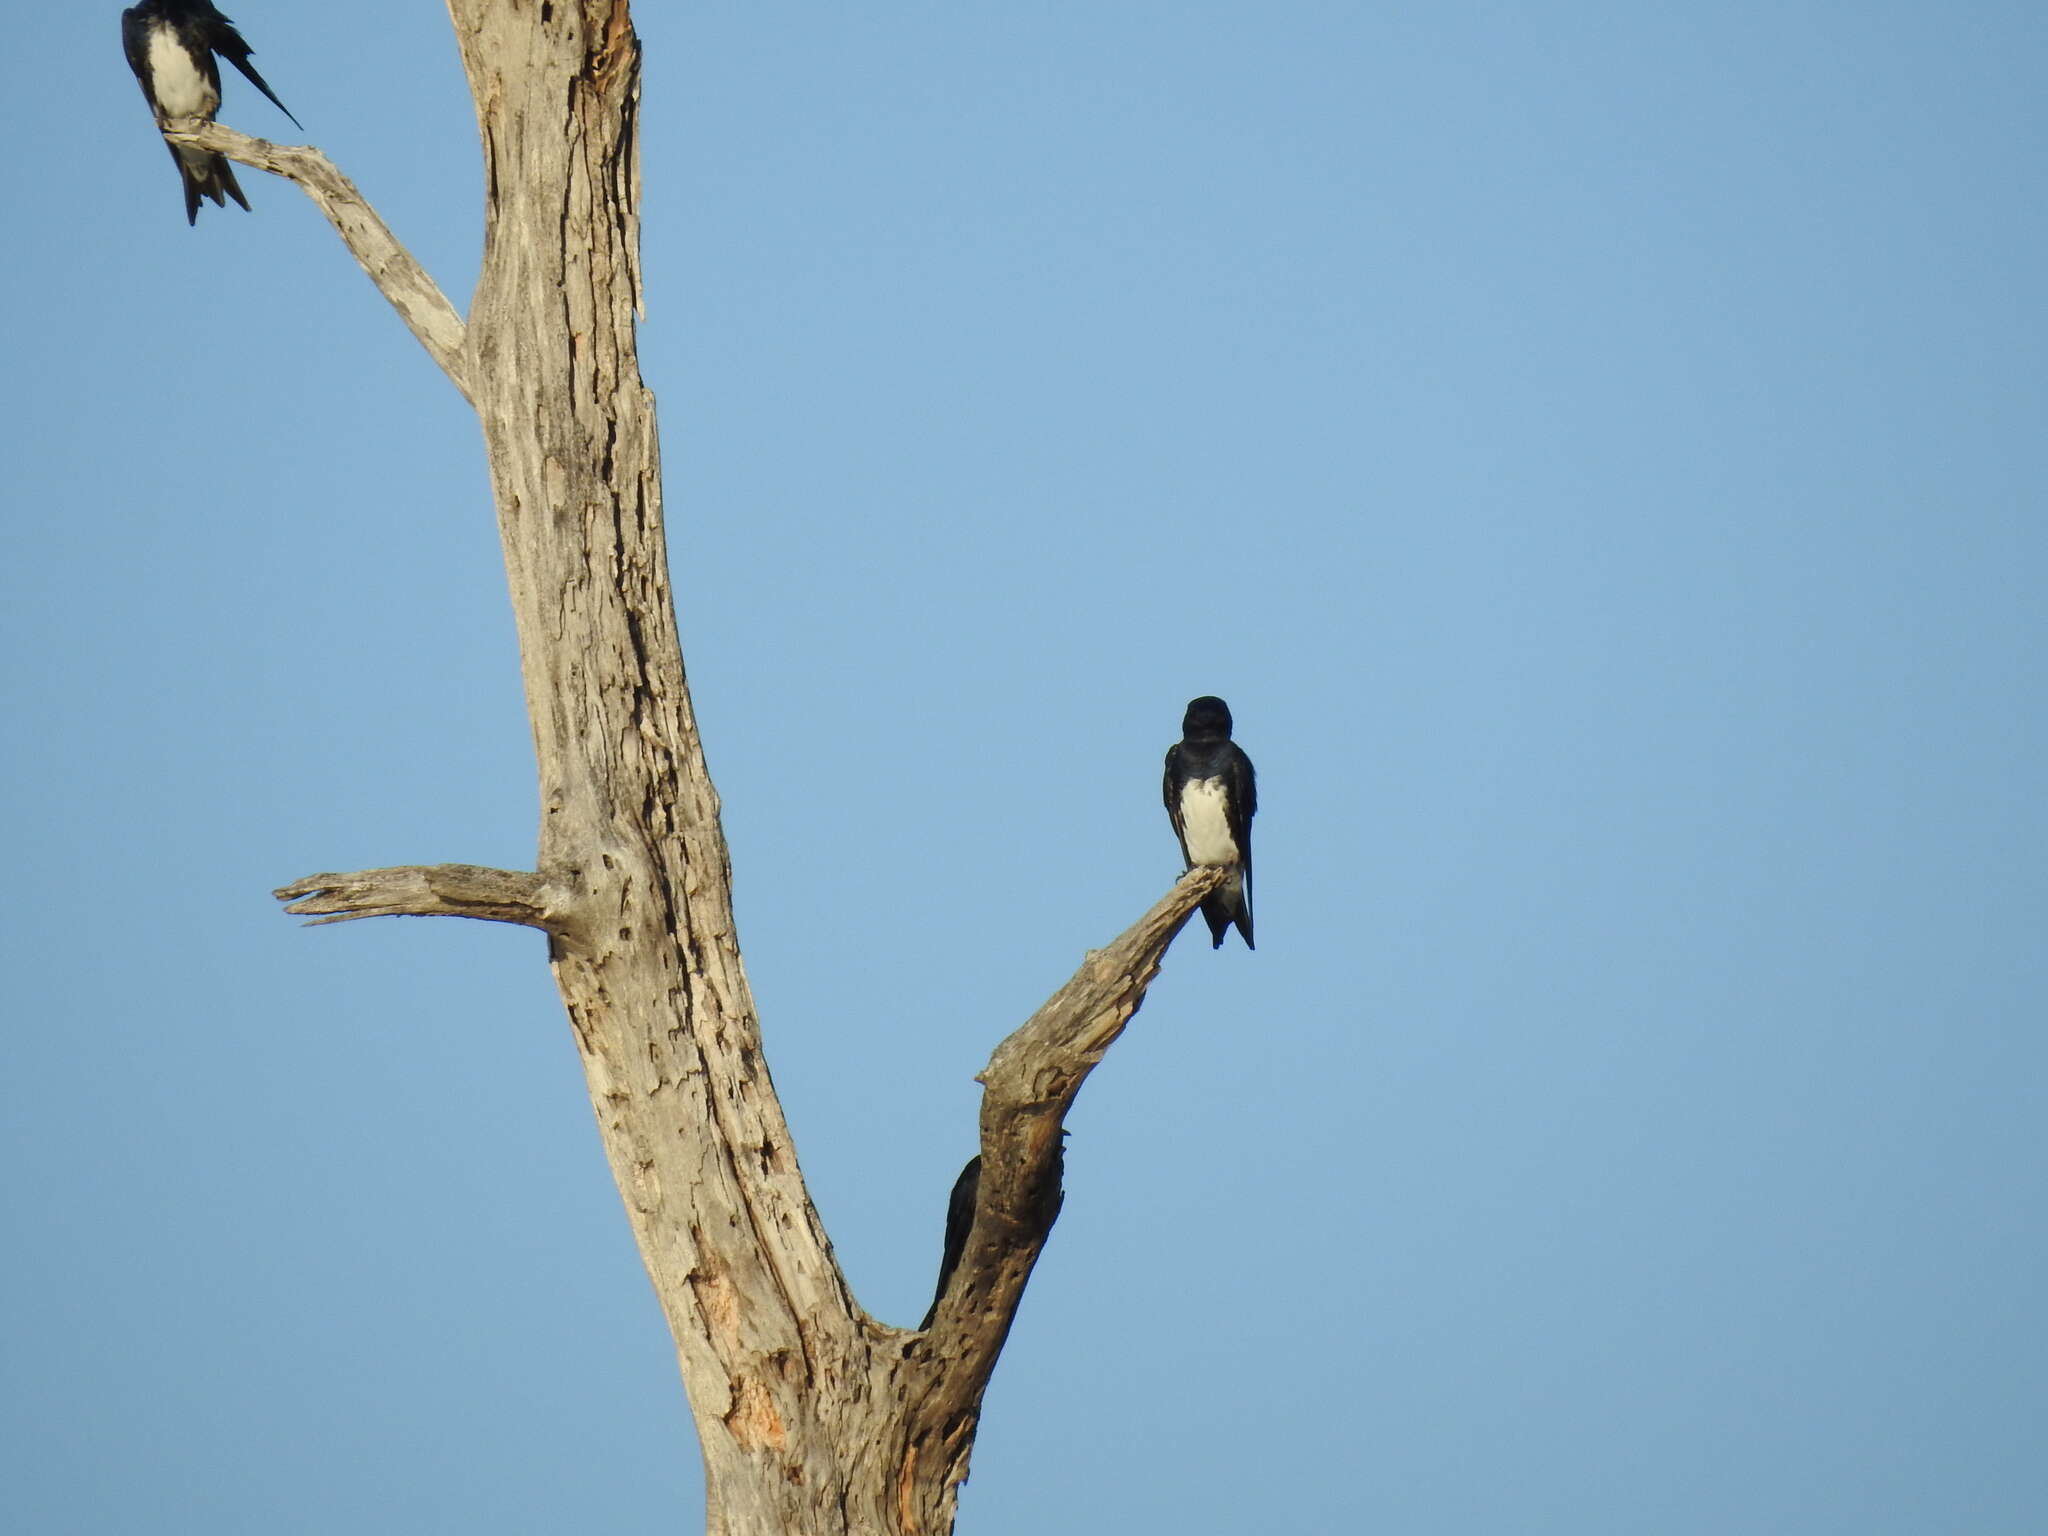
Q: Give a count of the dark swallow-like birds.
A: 3